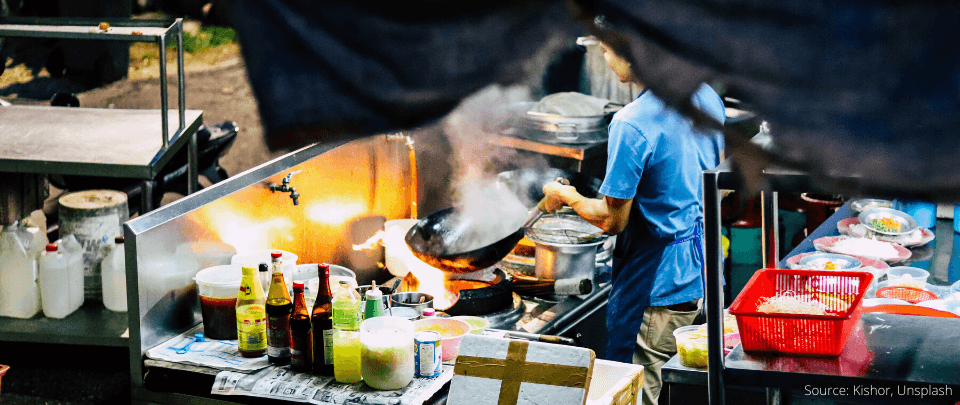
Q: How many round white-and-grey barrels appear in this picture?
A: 1